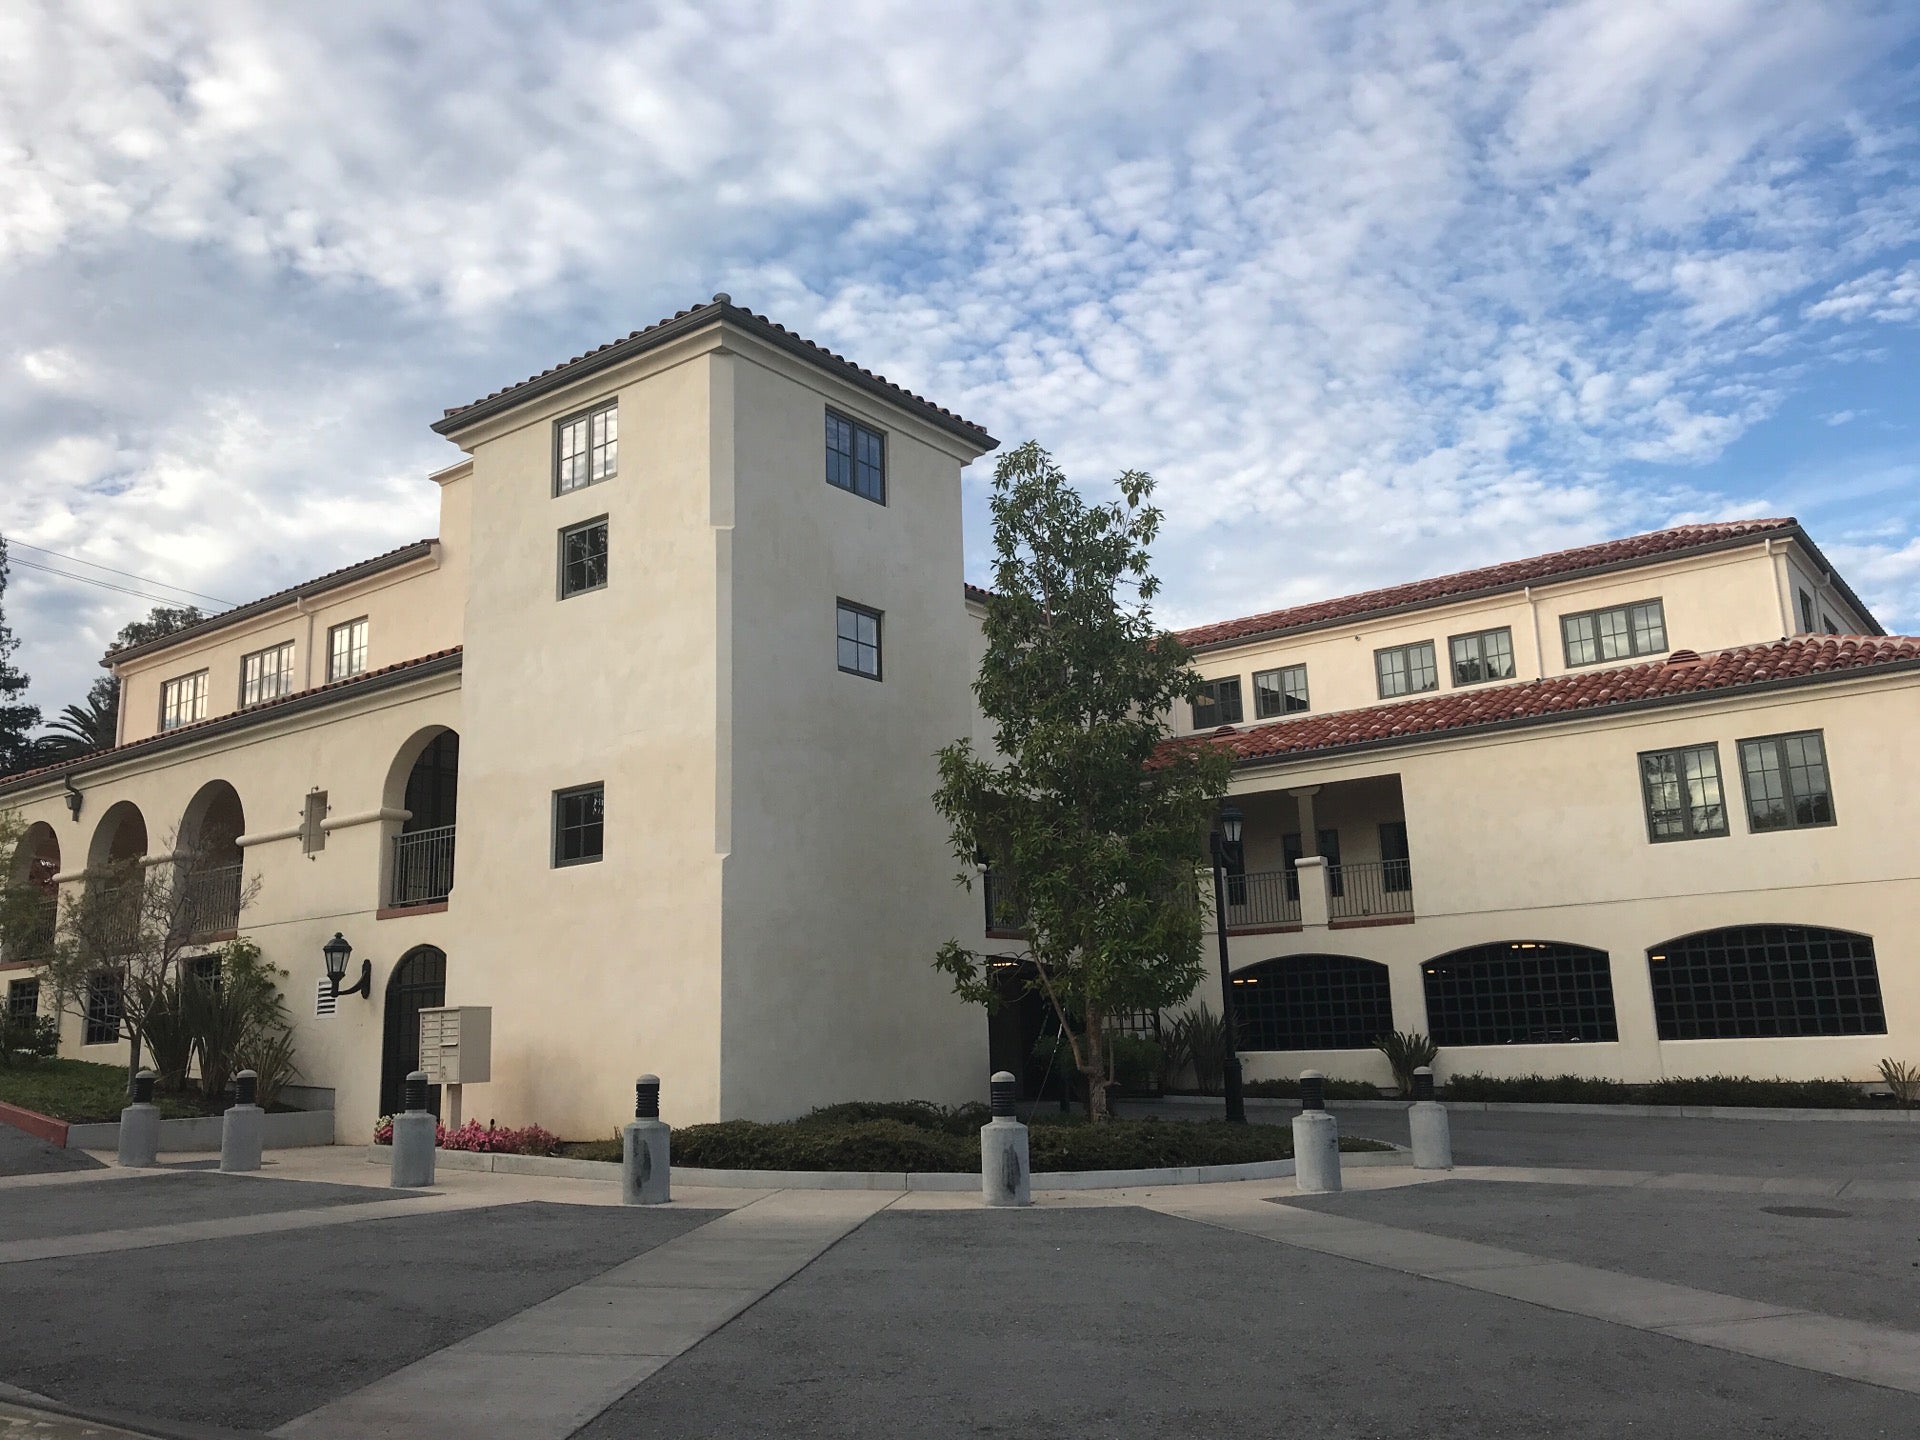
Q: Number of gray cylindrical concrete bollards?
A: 7